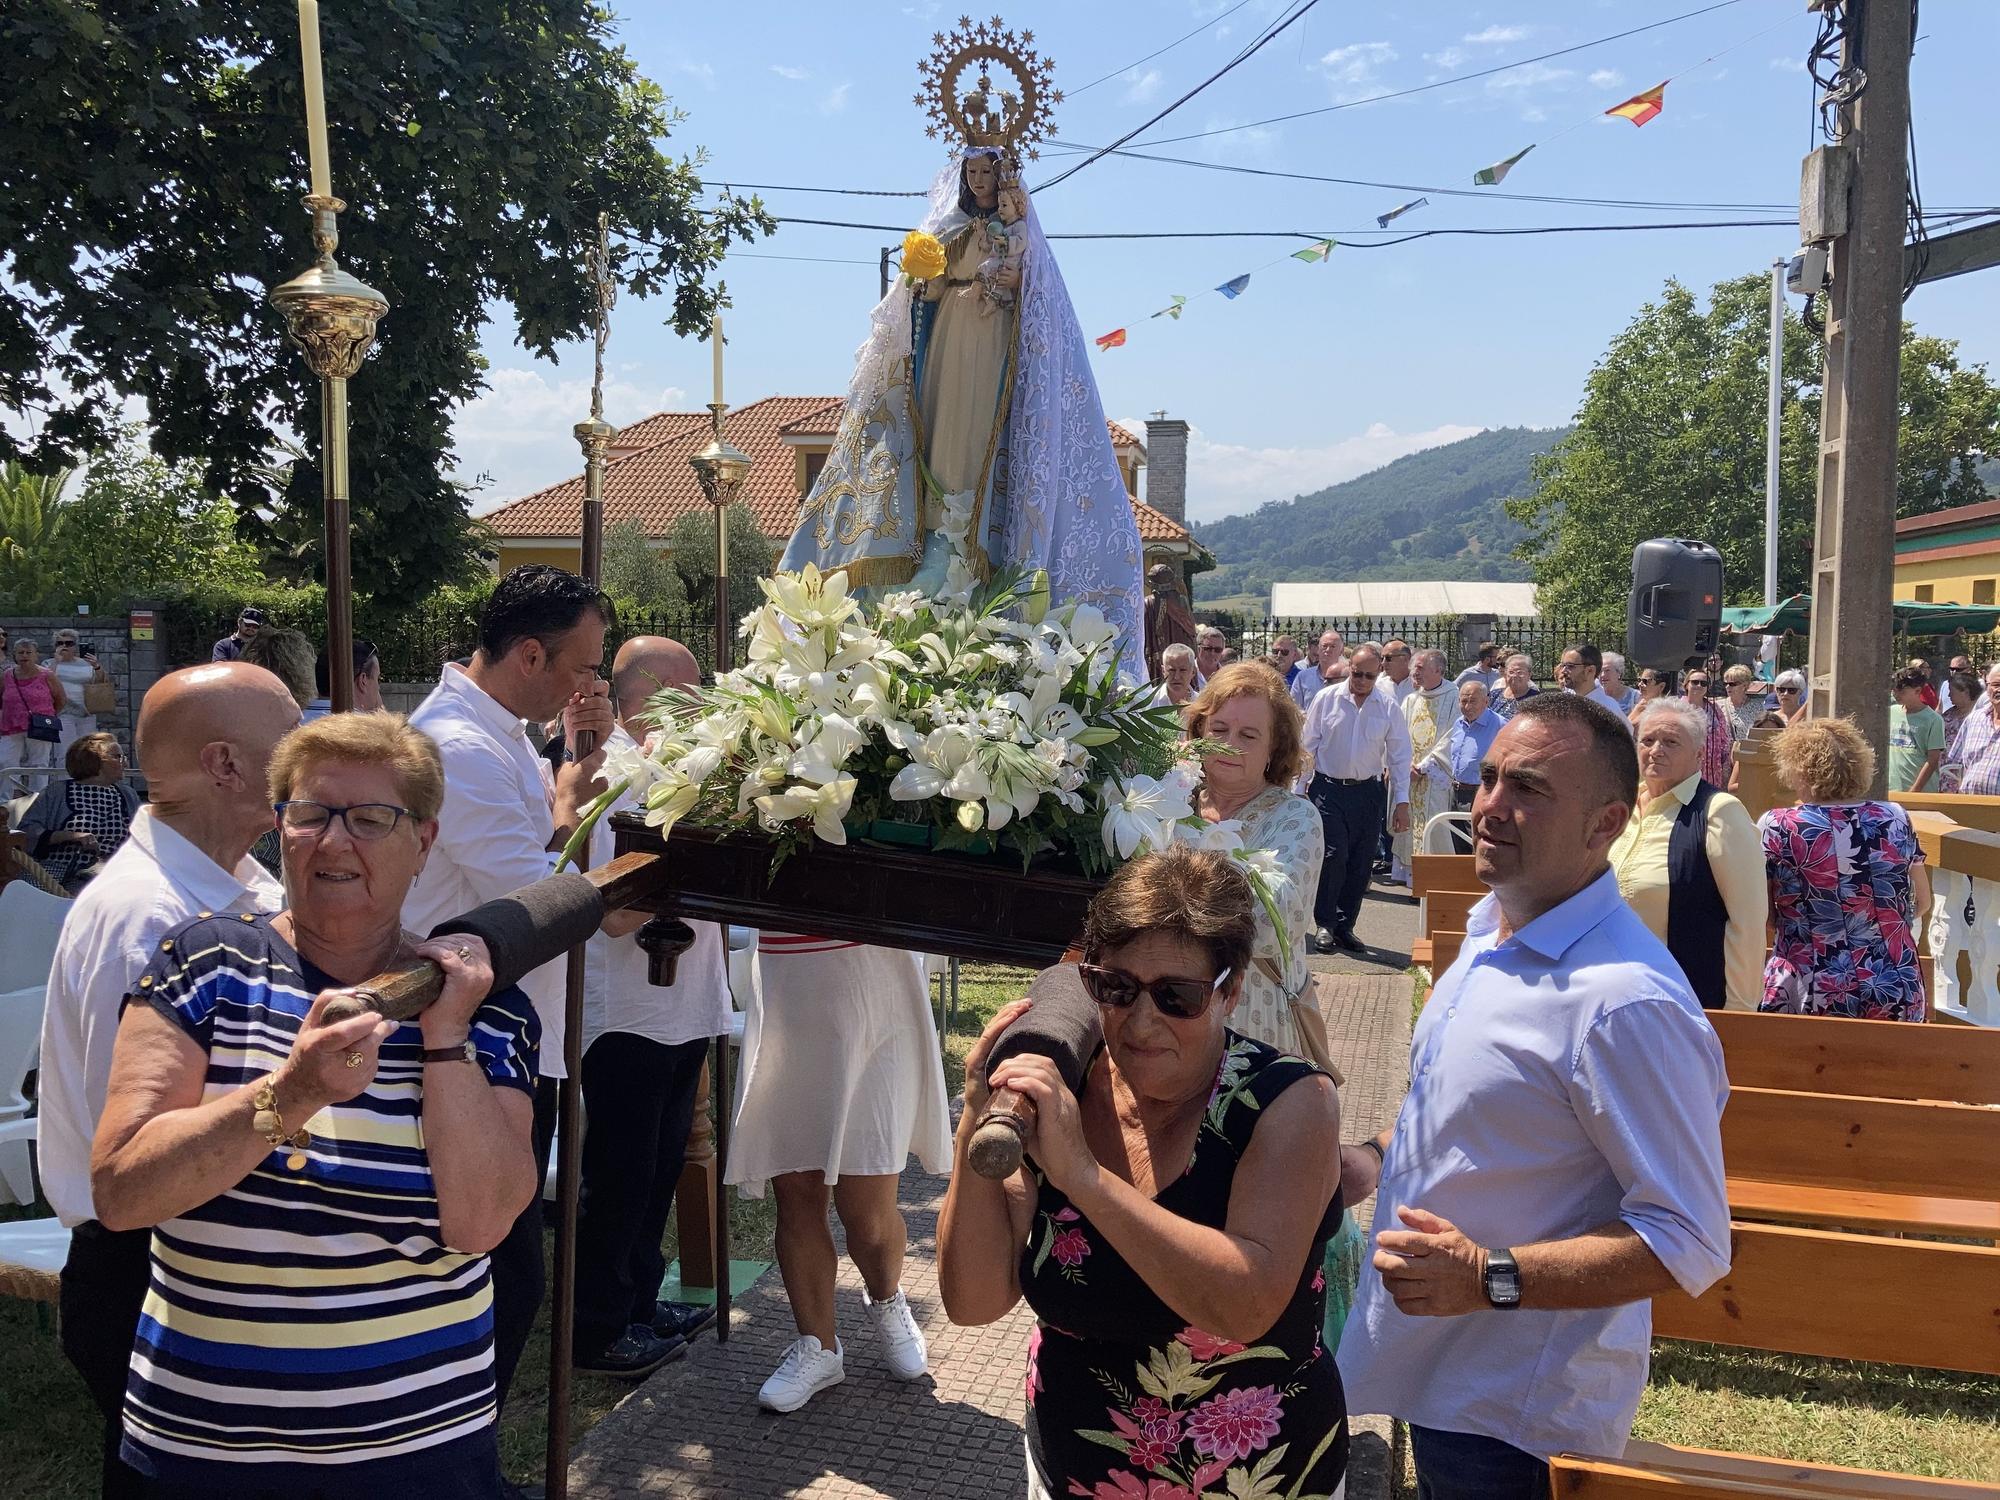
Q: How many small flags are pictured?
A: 7